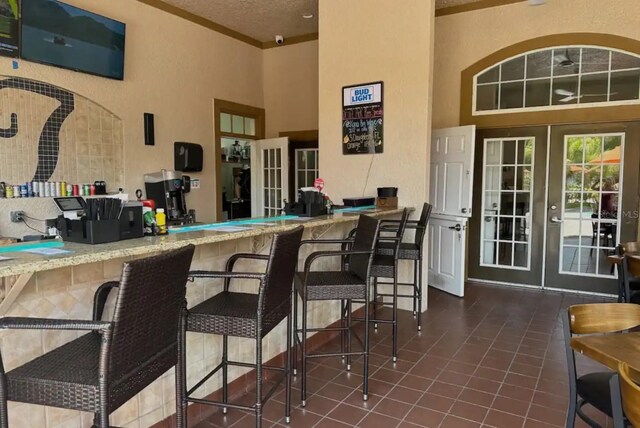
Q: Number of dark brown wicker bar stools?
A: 5